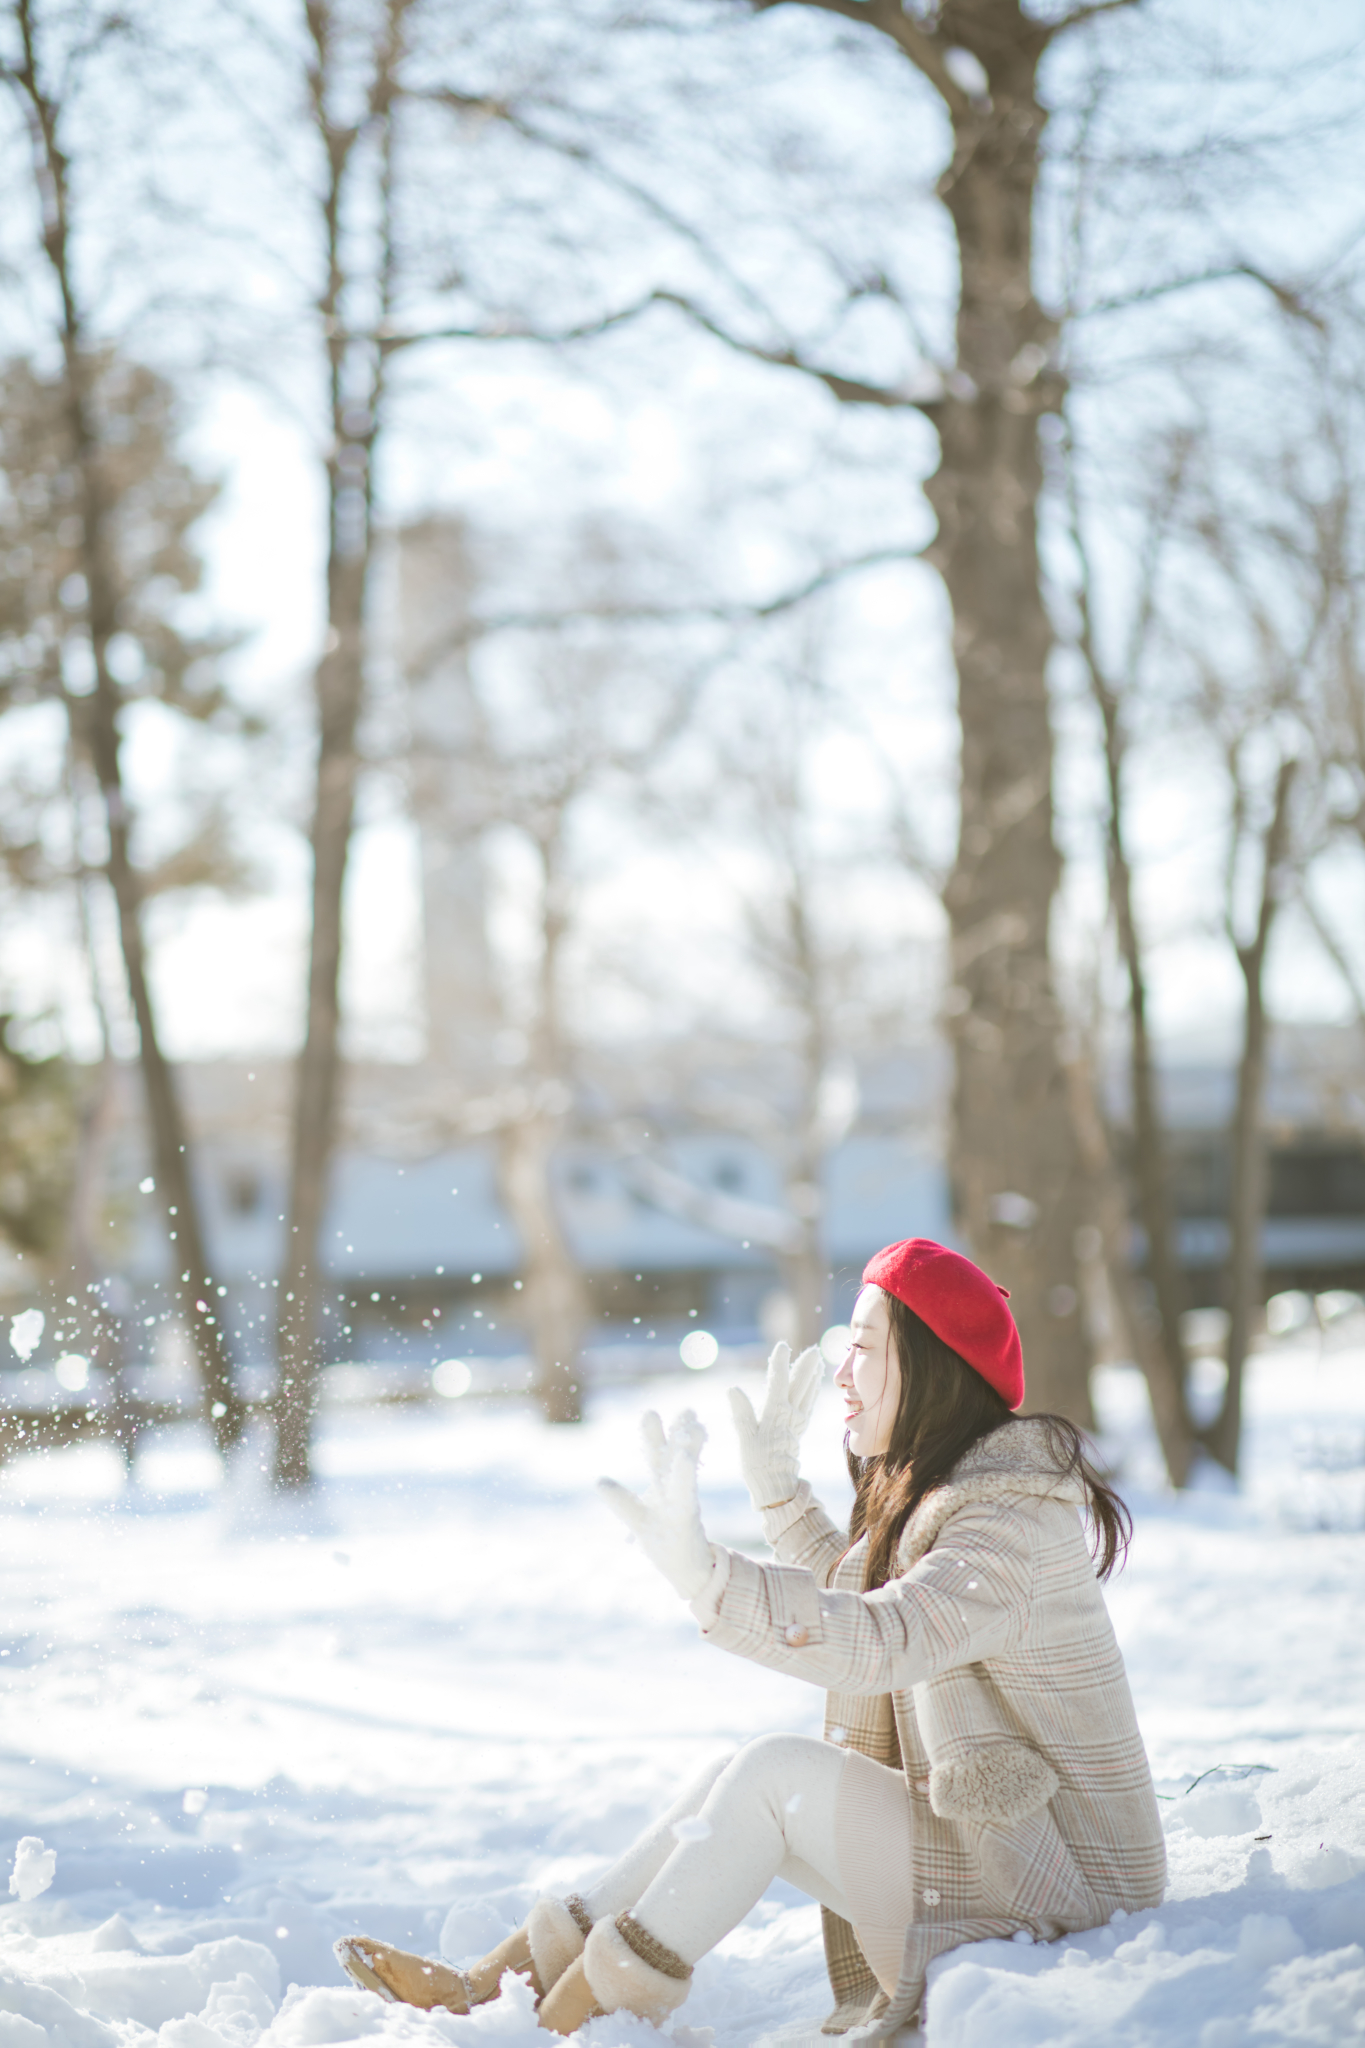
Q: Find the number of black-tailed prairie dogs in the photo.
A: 0